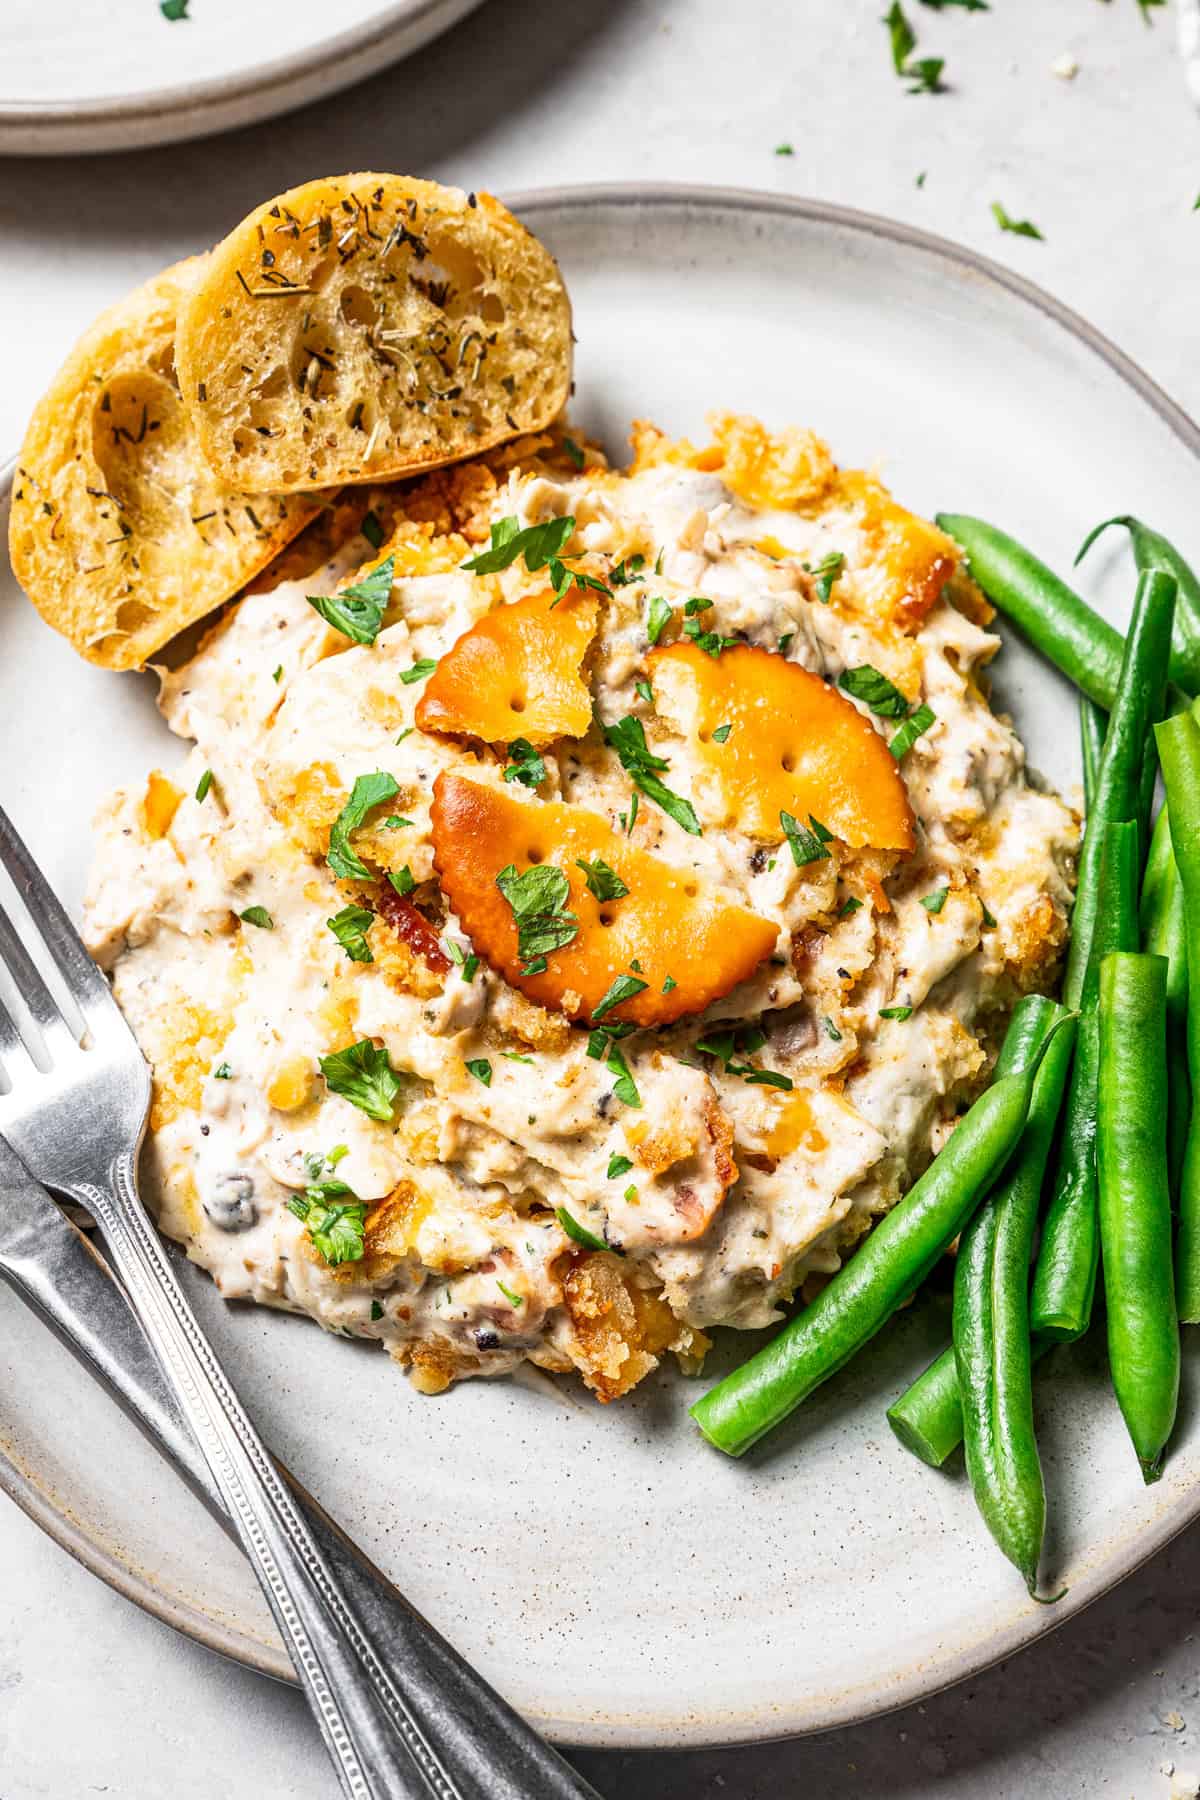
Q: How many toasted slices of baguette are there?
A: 2